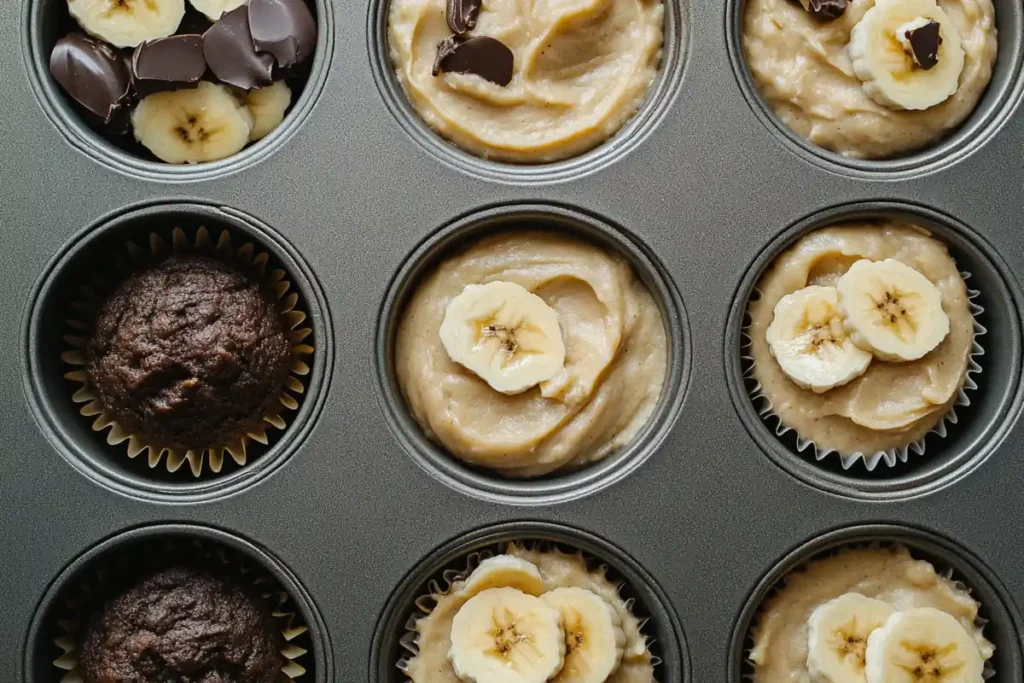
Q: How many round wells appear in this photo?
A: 9